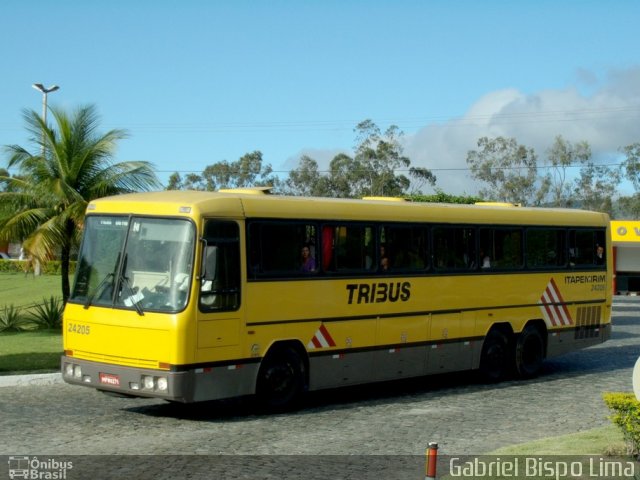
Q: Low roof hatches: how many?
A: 3